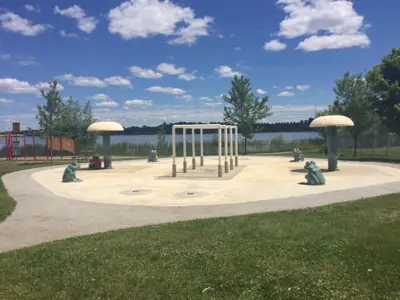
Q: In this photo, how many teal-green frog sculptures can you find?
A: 4